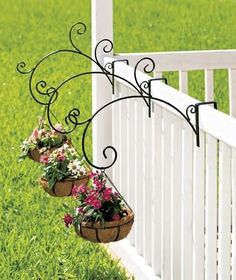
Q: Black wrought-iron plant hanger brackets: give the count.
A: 3